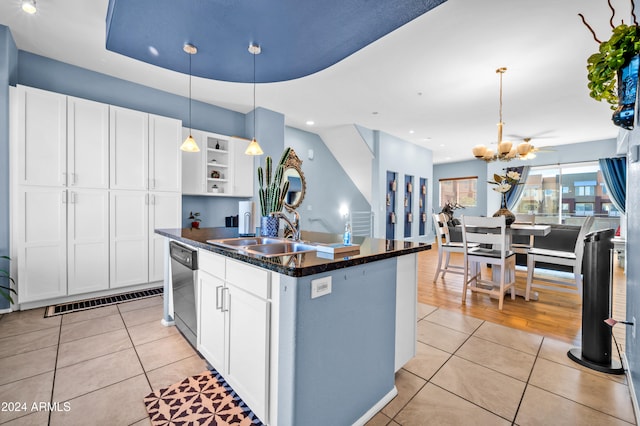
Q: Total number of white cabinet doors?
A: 12